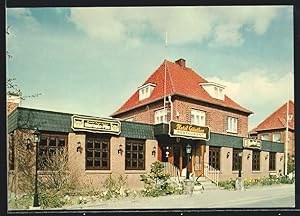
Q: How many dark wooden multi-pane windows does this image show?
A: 7